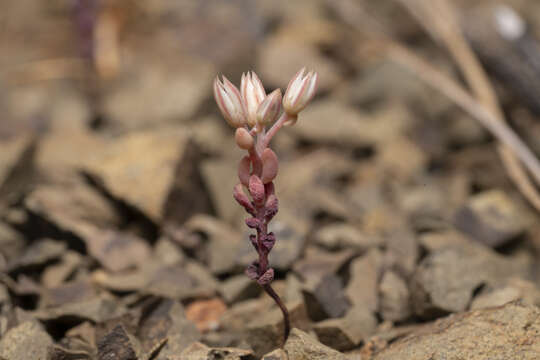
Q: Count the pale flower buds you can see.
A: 4